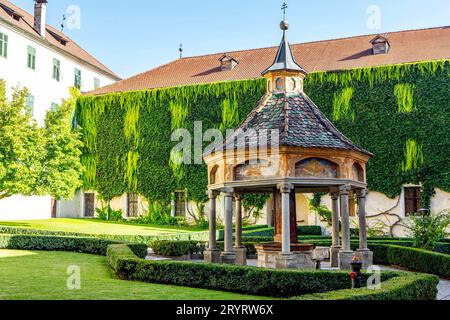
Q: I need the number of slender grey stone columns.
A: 7